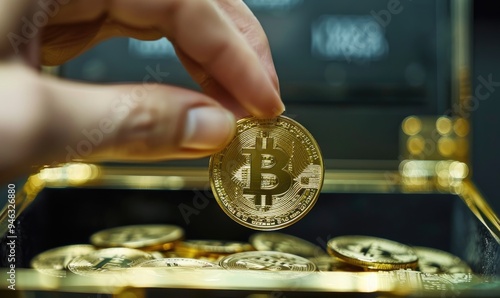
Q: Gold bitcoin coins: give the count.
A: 10